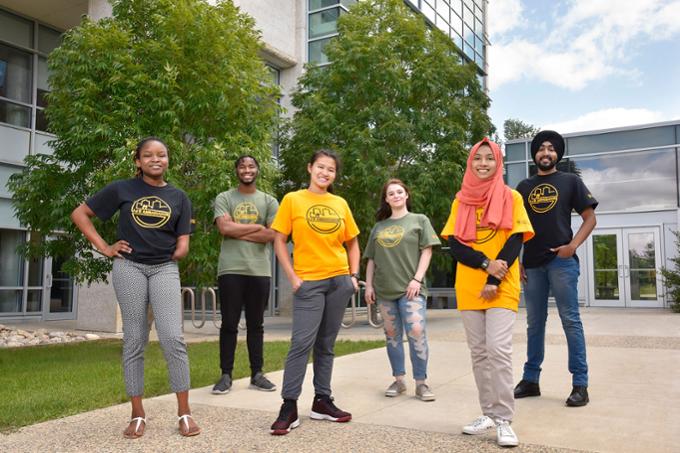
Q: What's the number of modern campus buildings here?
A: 2